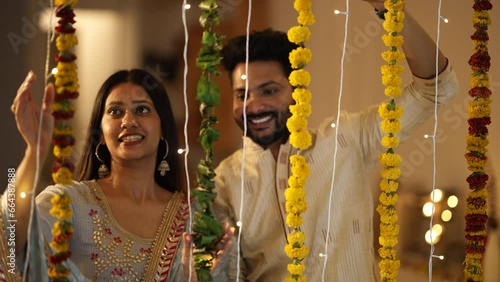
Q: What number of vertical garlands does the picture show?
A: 5